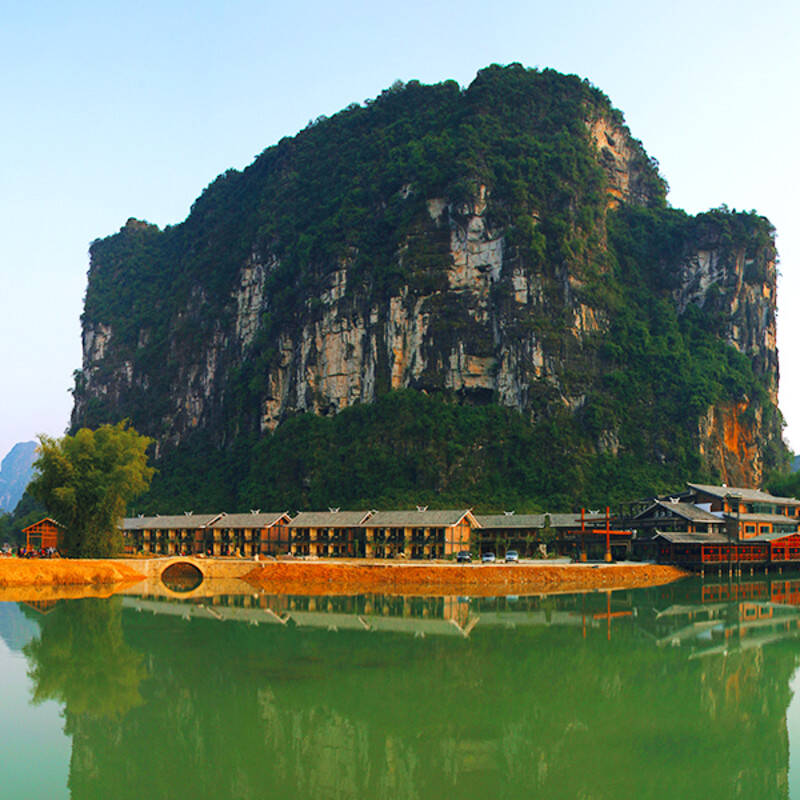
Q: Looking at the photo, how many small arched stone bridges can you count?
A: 1